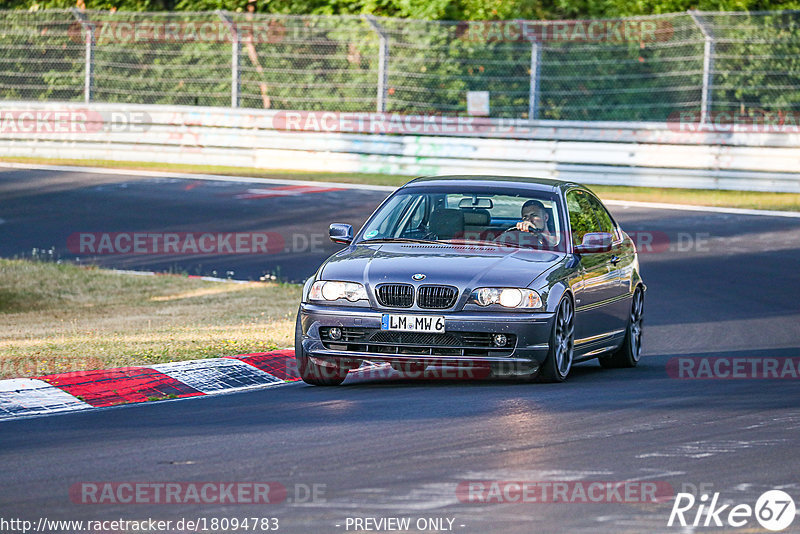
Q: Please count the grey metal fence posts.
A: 5